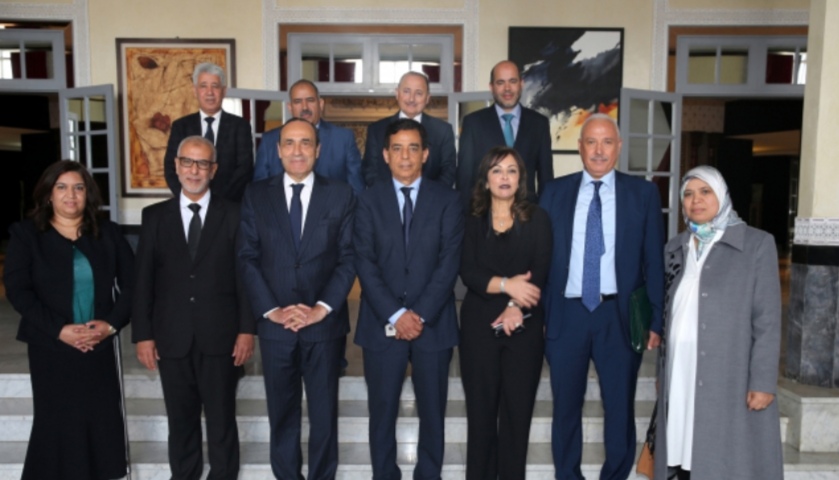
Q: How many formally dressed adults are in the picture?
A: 11